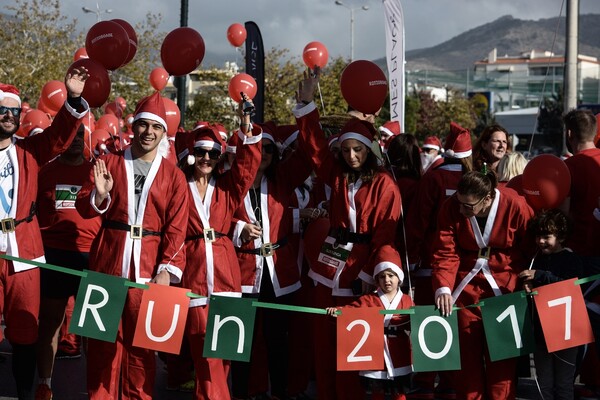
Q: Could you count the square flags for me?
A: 7